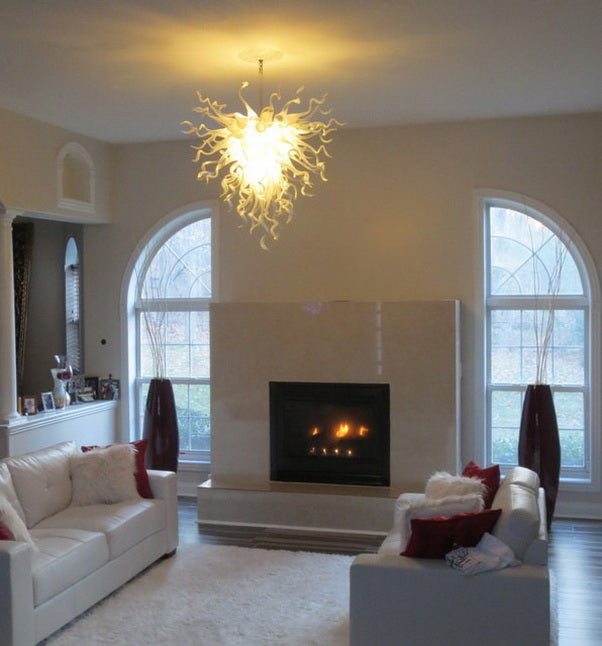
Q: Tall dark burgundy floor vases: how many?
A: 2